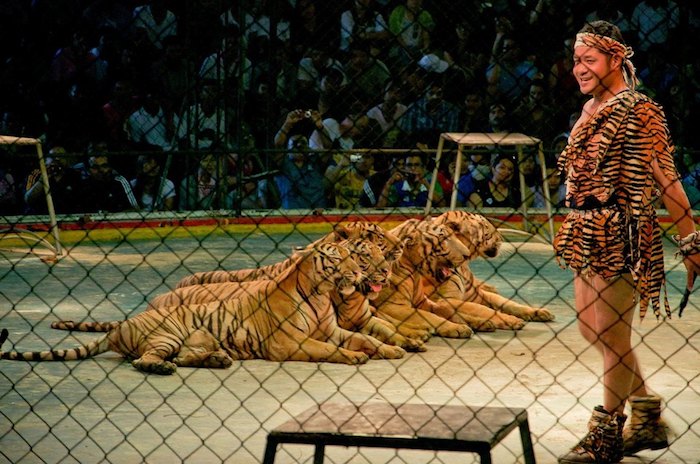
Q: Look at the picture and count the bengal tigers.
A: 5